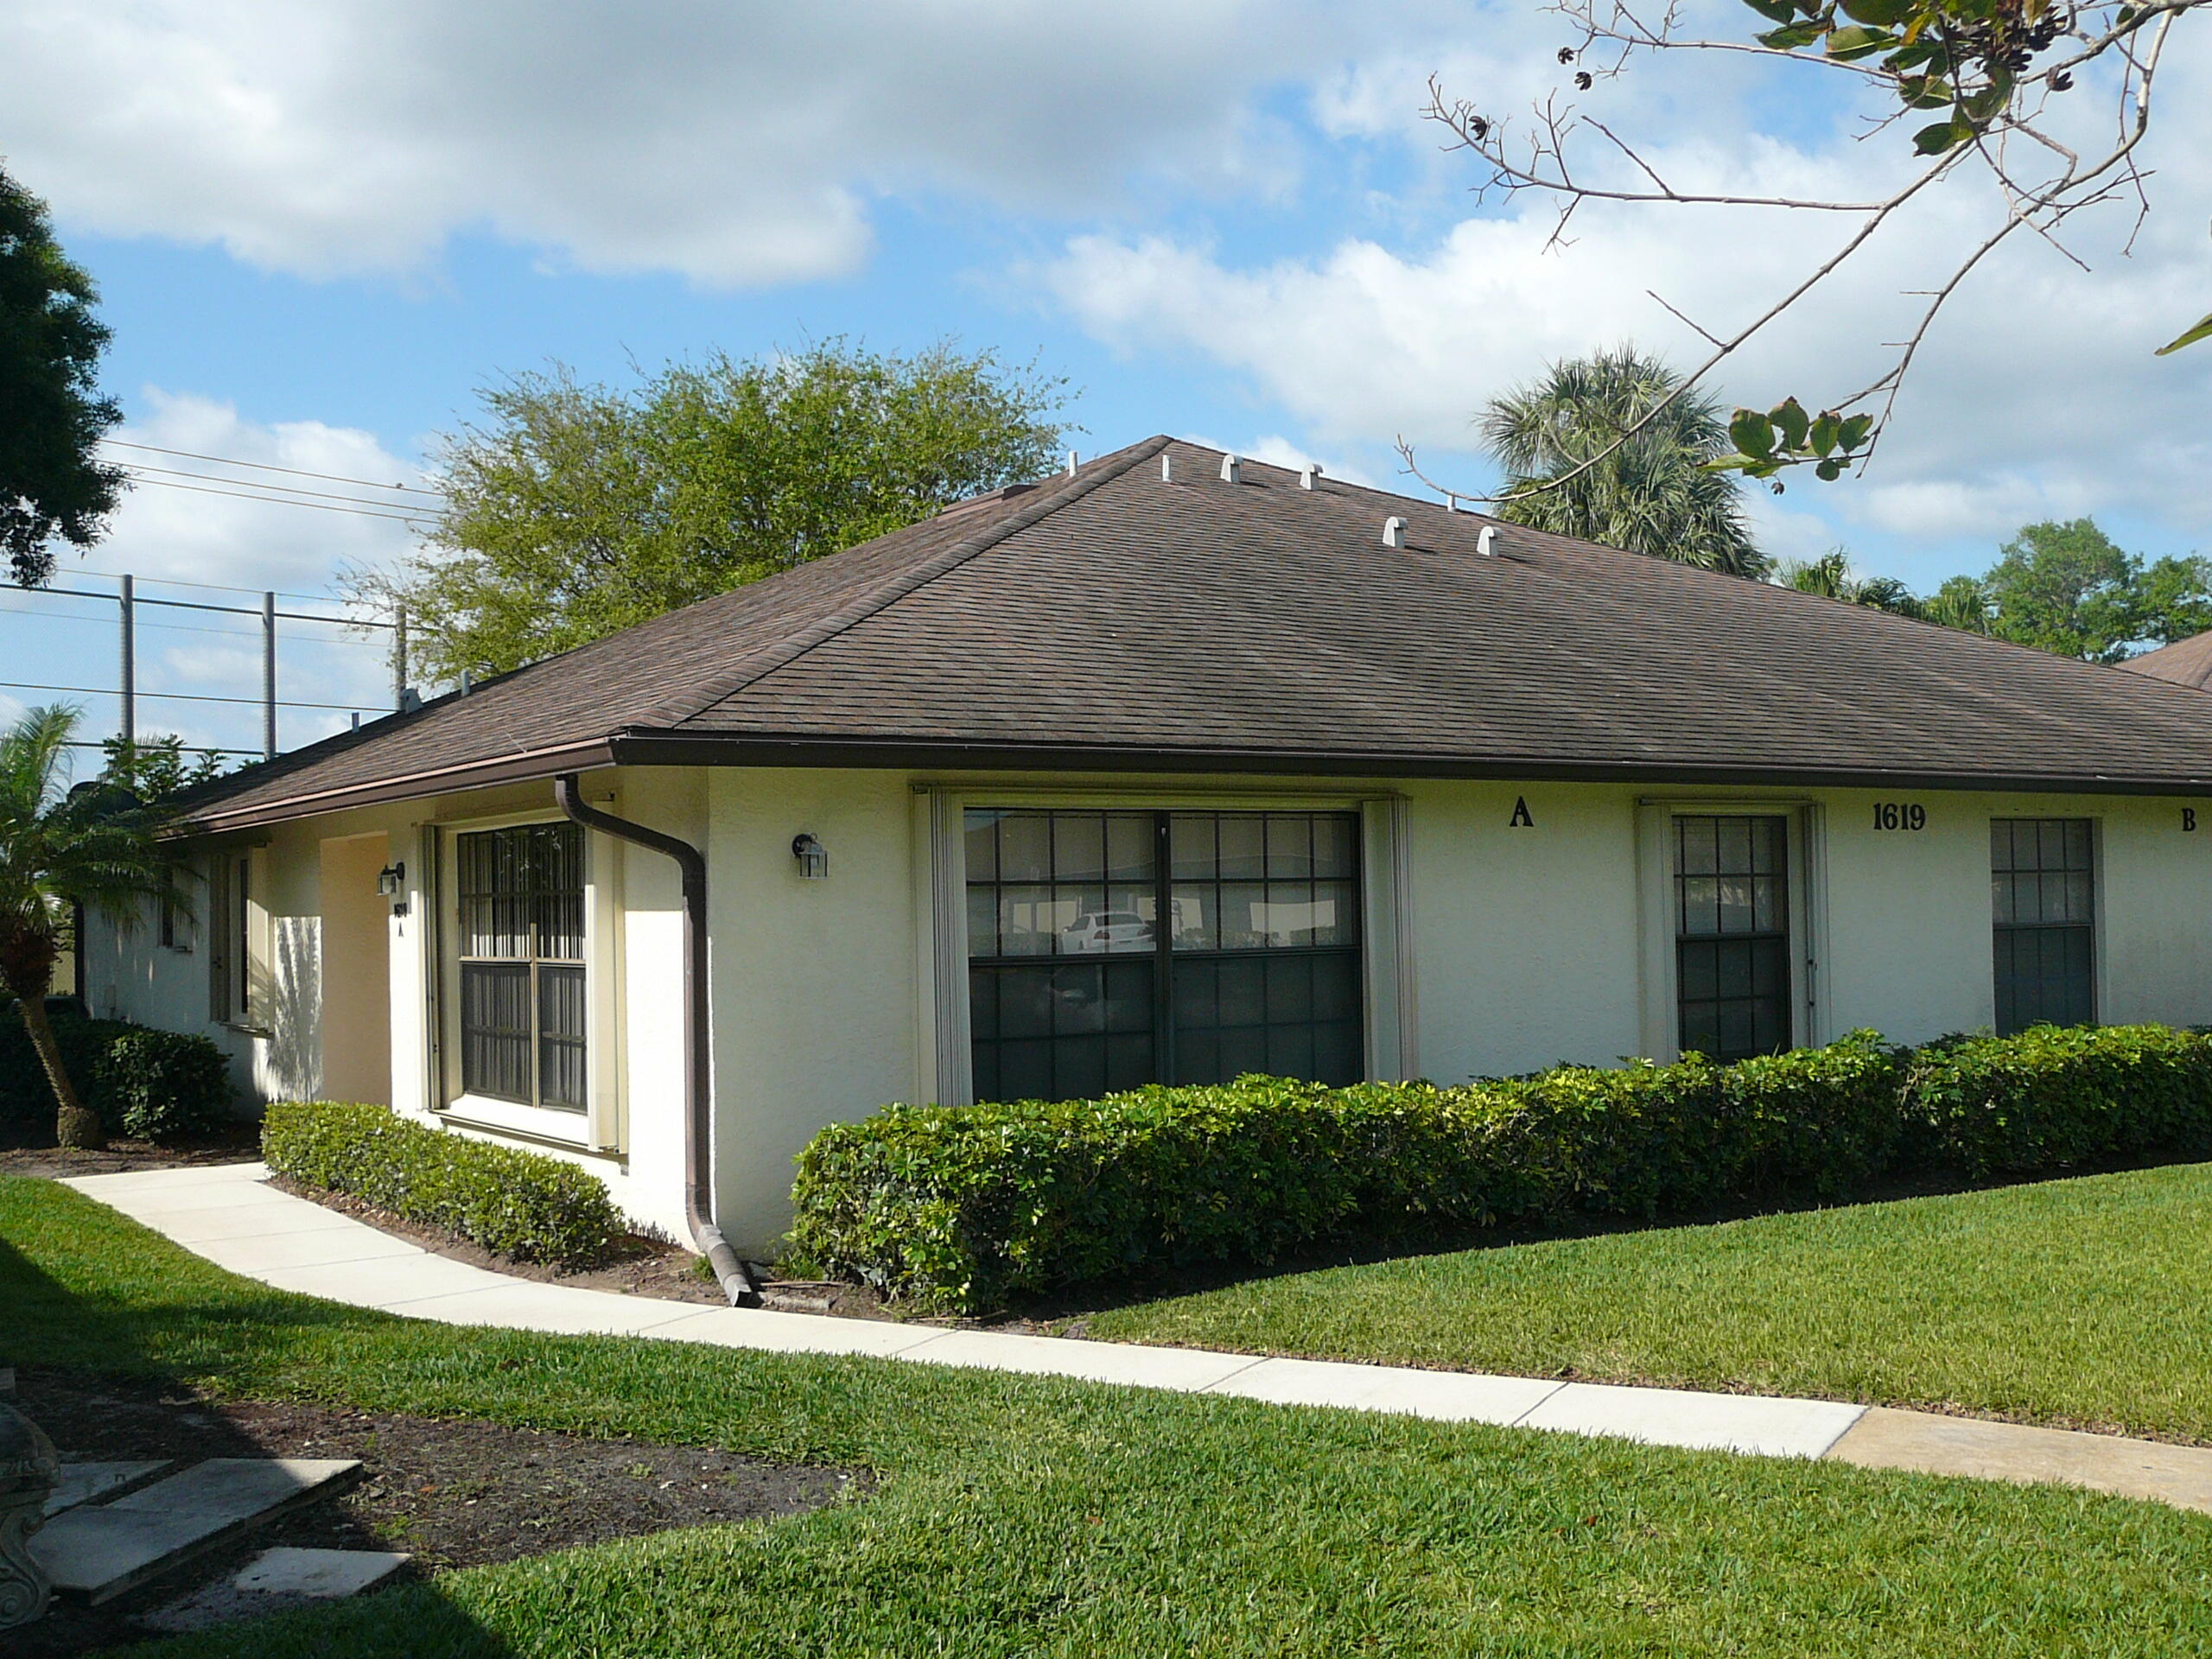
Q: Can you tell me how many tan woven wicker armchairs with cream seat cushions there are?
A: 0